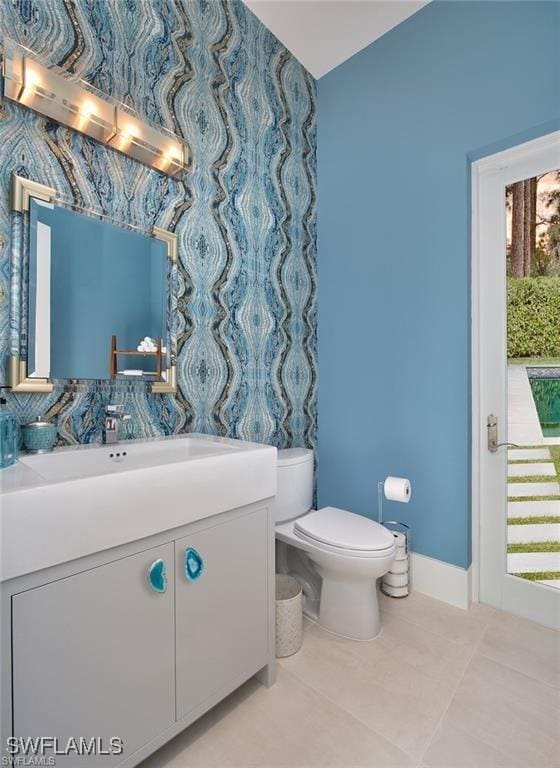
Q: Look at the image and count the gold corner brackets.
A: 4